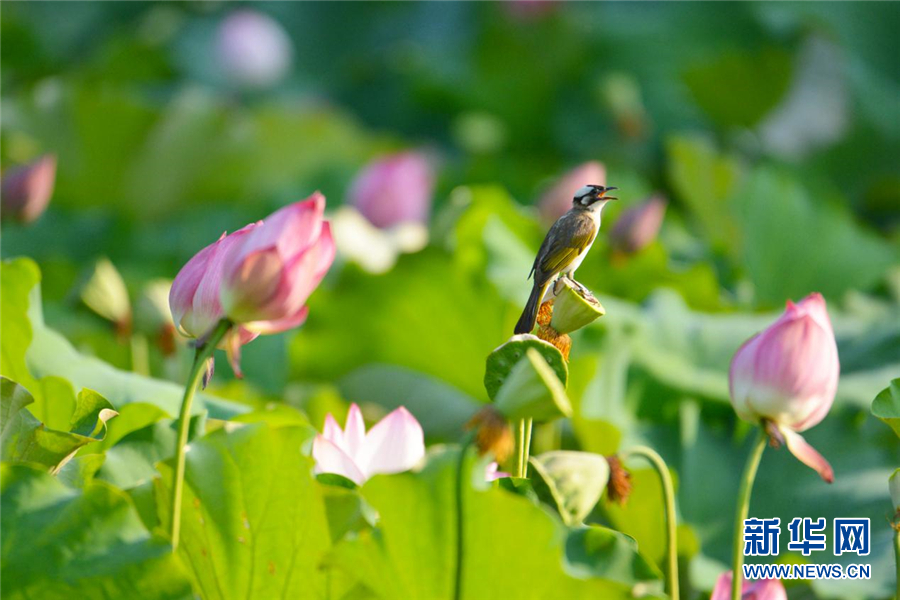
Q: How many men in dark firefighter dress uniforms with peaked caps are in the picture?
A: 0